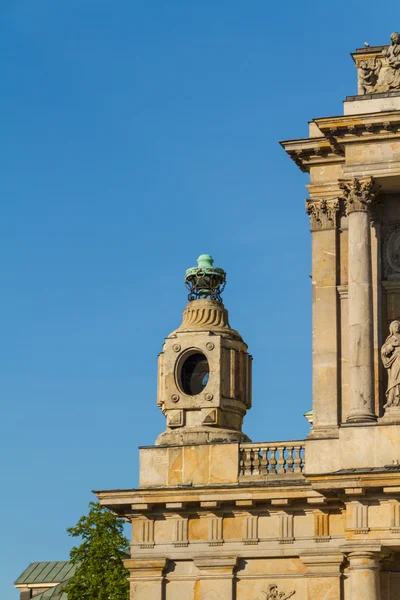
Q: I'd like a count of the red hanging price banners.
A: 0